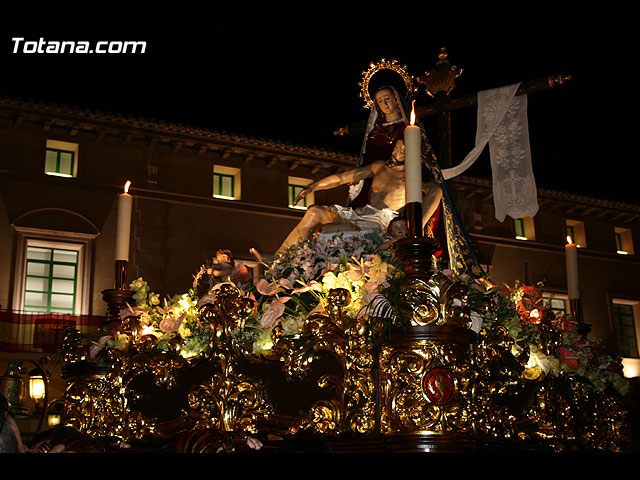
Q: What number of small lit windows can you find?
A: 6